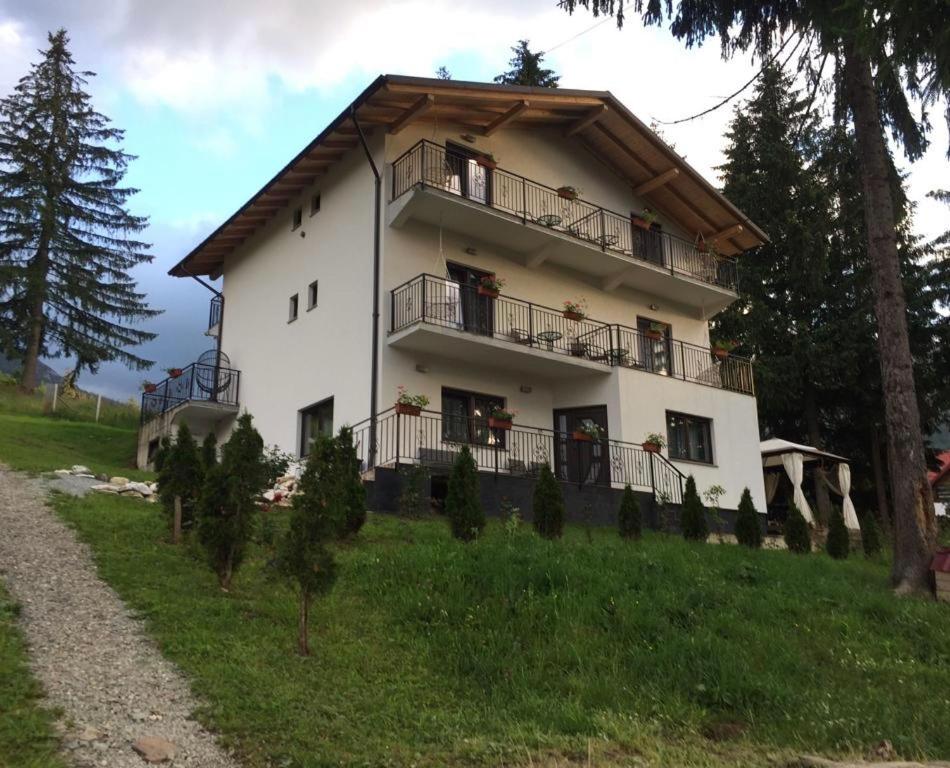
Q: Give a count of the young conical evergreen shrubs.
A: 14